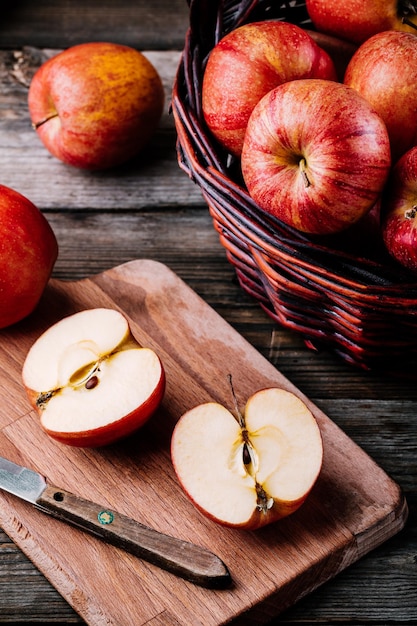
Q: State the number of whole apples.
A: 7